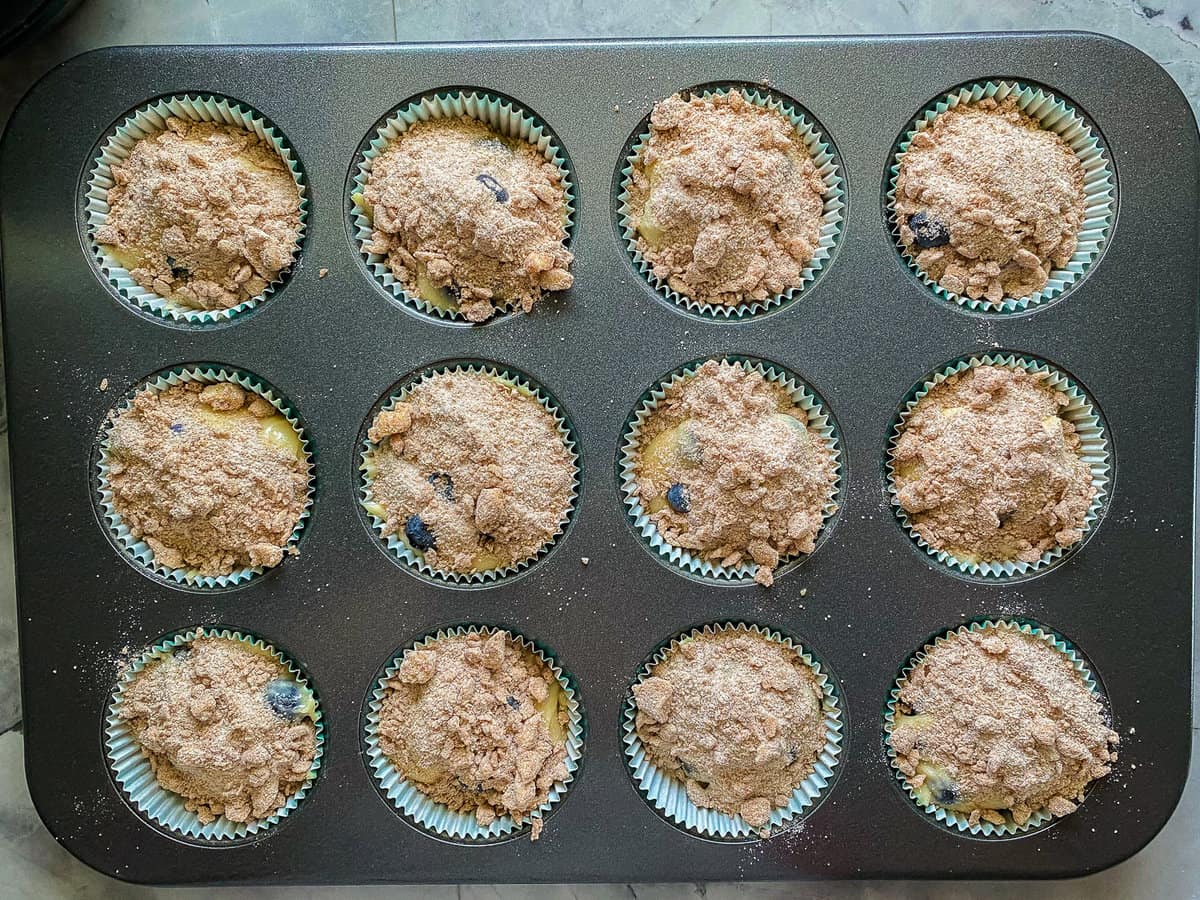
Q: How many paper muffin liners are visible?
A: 12